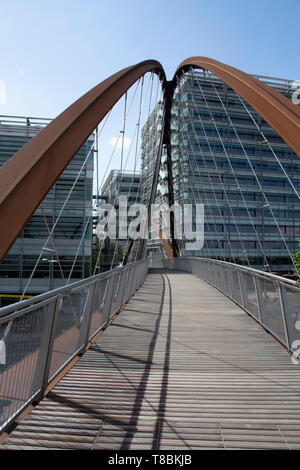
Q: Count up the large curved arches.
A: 2